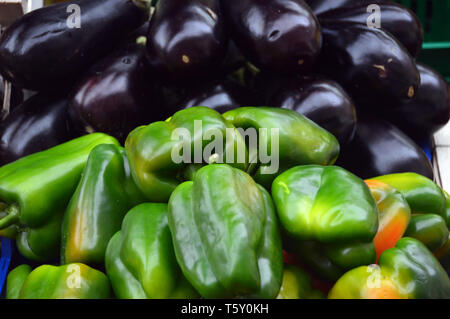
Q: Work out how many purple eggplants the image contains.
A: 12